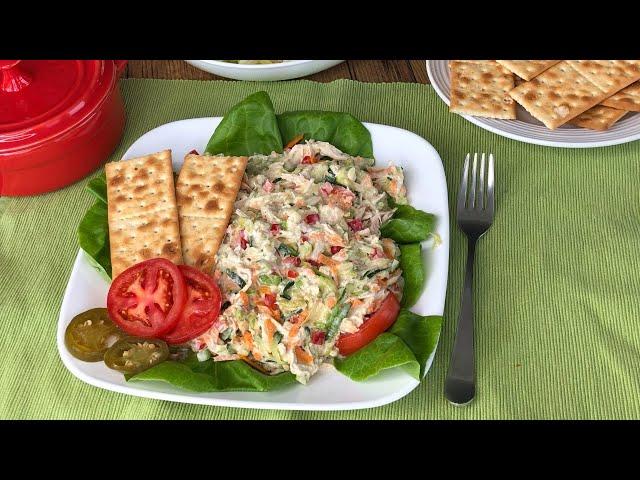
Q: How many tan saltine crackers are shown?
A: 7